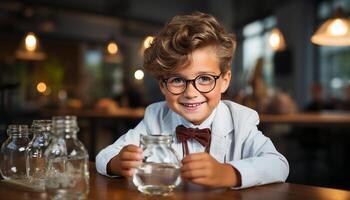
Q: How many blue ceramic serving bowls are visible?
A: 0